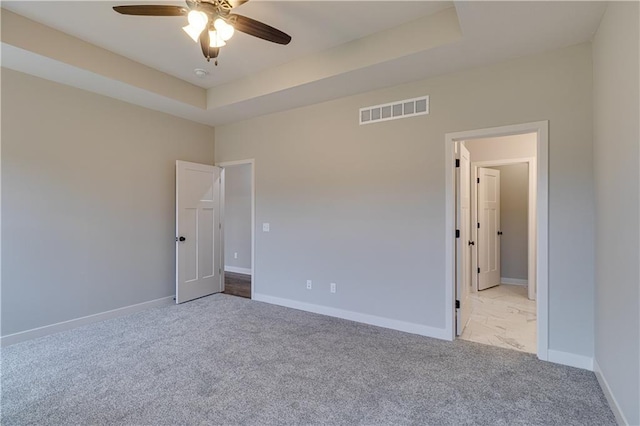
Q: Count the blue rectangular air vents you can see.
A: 0